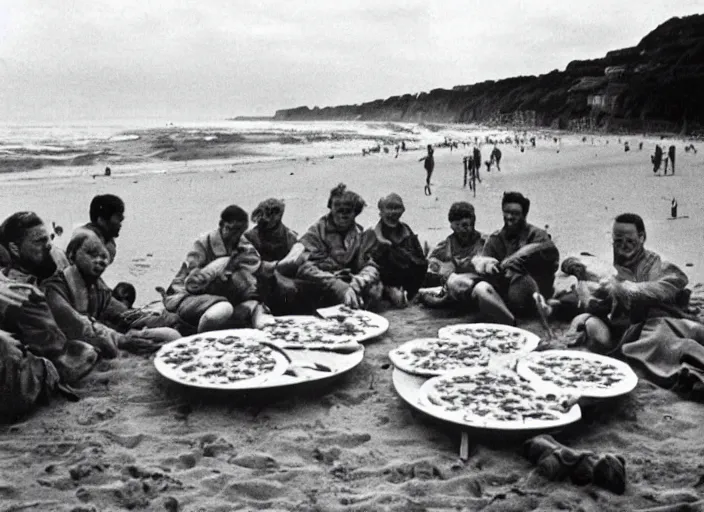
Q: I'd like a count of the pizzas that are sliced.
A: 0